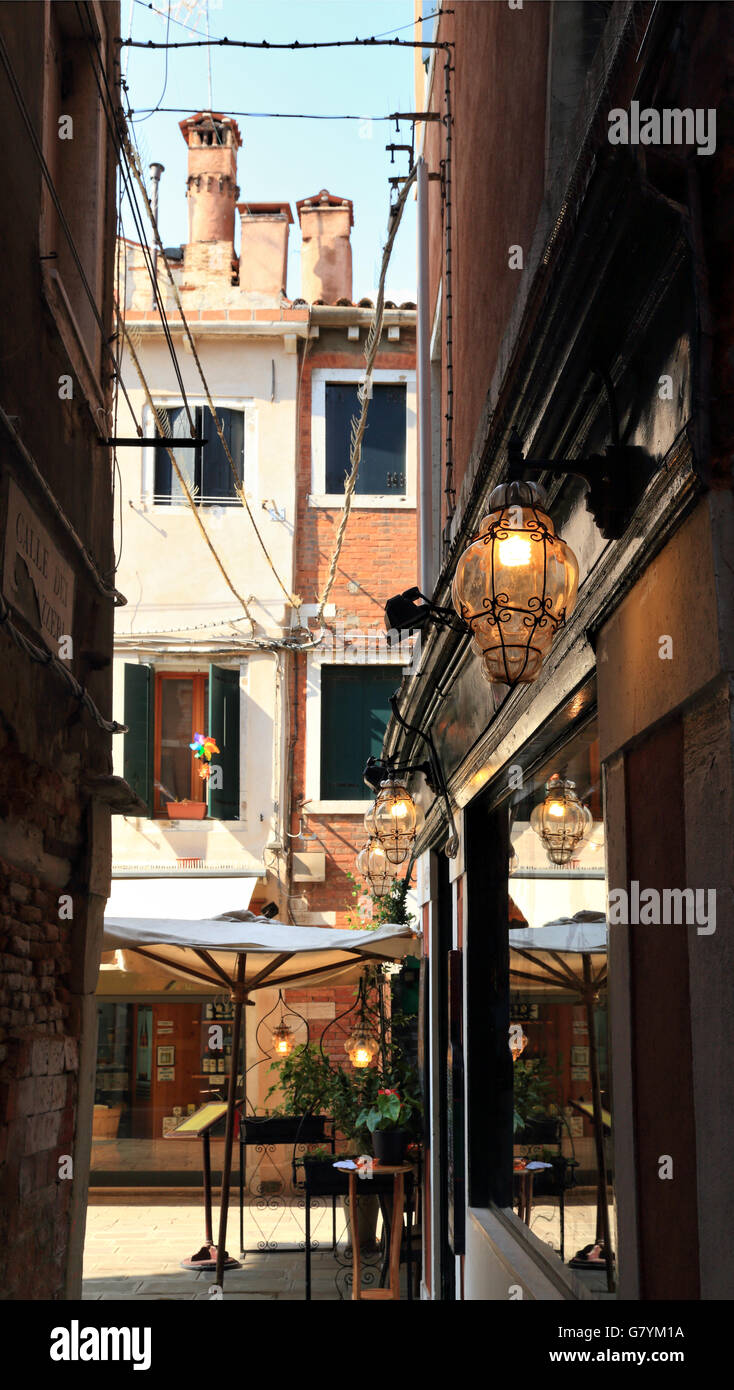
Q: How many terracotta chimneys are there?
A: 3